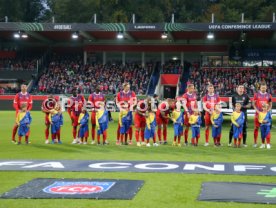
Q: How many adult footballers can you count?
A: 11